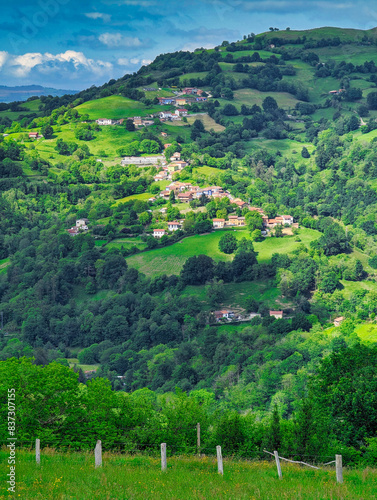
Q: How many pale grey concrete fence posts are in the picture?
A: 6